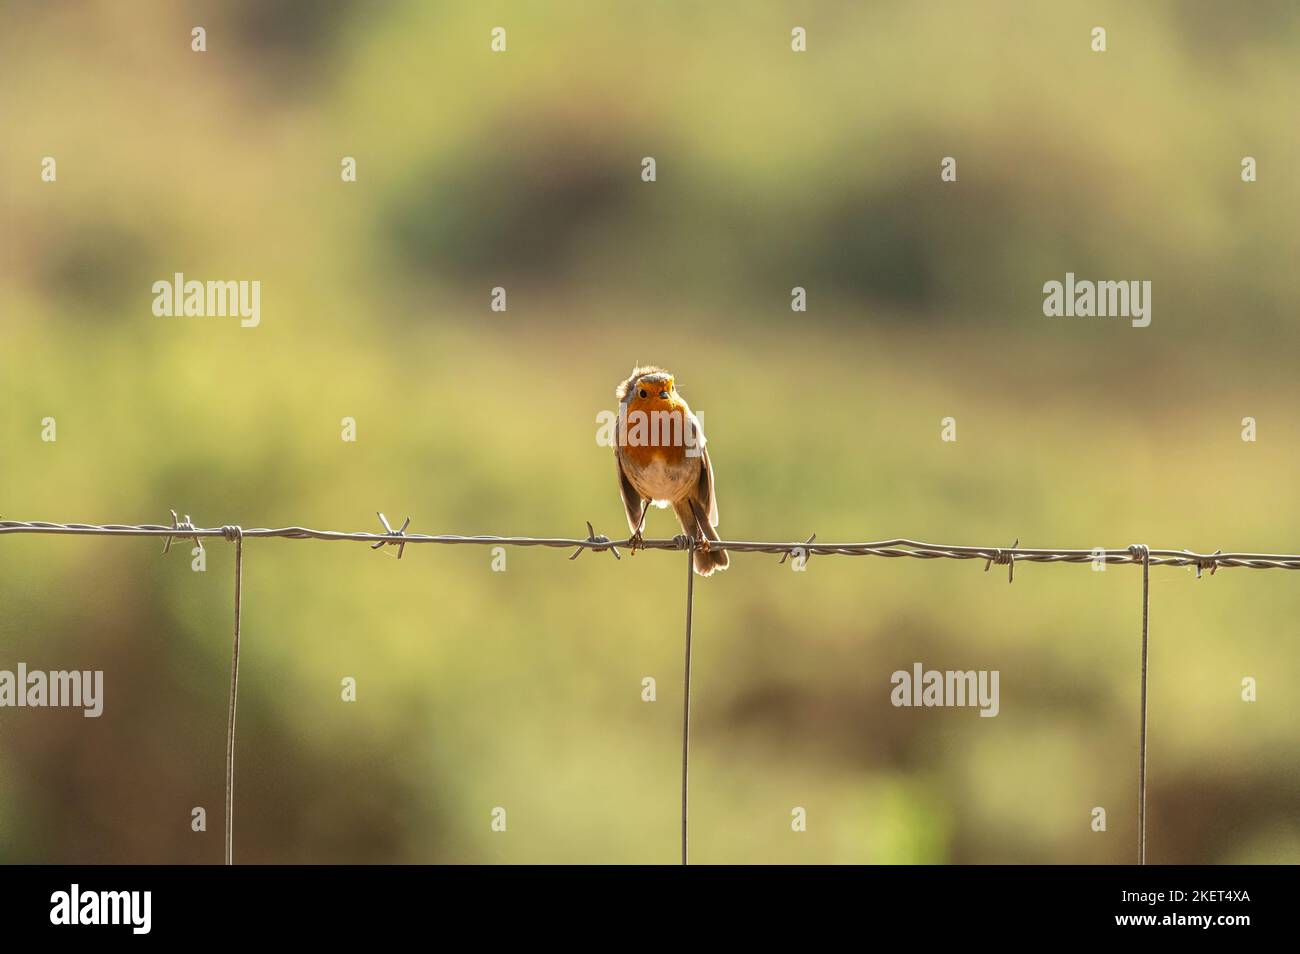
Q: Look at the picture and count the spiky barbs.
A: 6